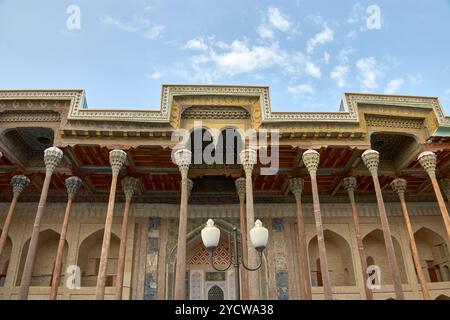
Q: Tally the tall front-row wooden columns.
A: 7